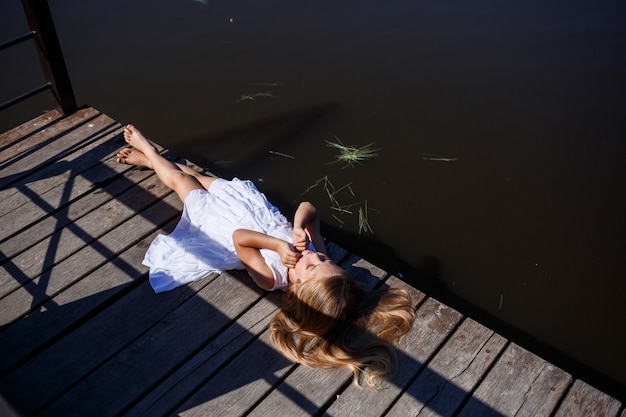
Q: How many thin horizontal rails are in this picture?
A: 2